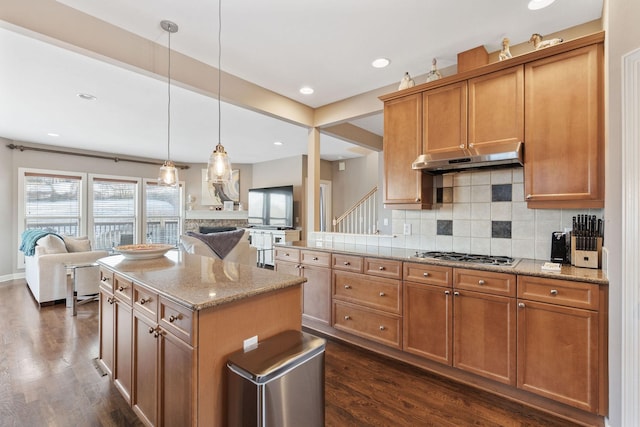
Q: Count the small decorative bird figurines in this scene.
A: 4